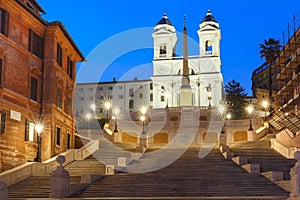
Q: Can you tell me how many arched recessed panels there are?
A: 4